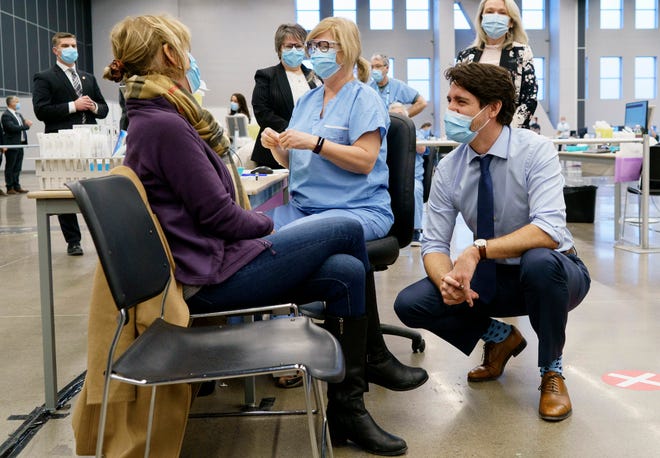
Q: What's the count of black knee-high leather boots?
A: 2